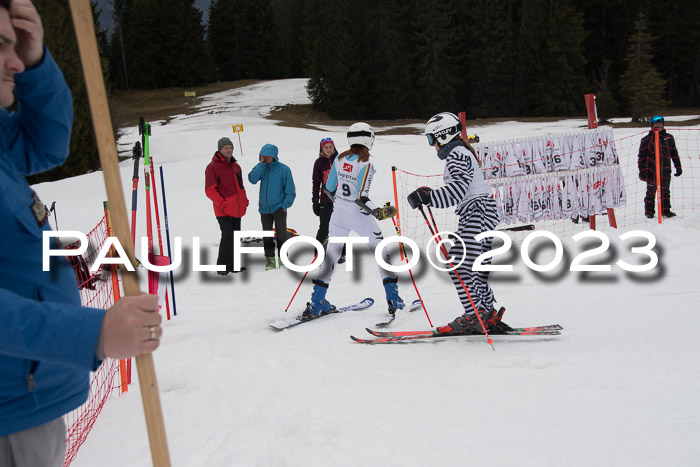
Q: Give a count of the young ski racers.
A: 2